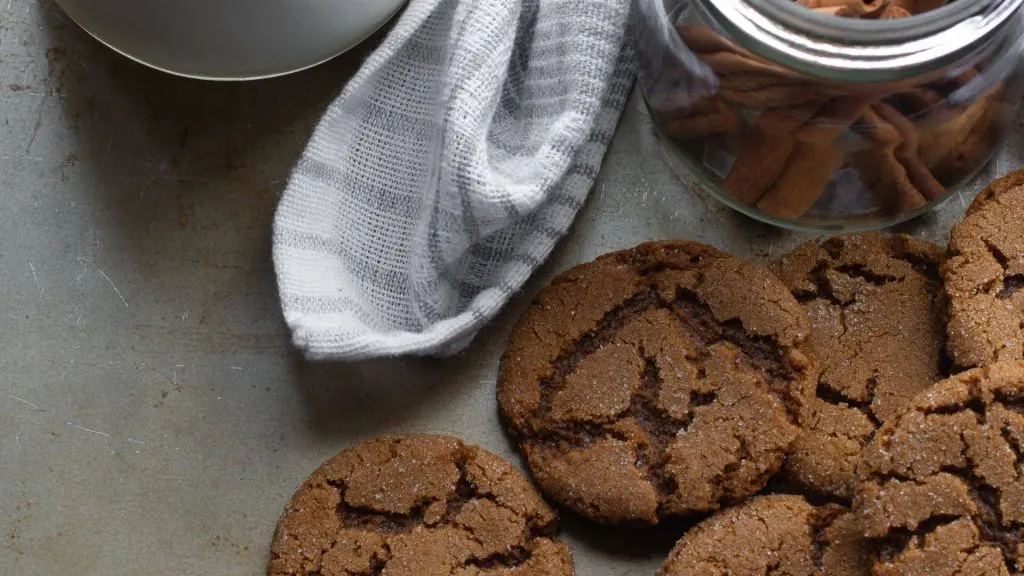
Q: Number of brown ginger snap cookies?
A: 6